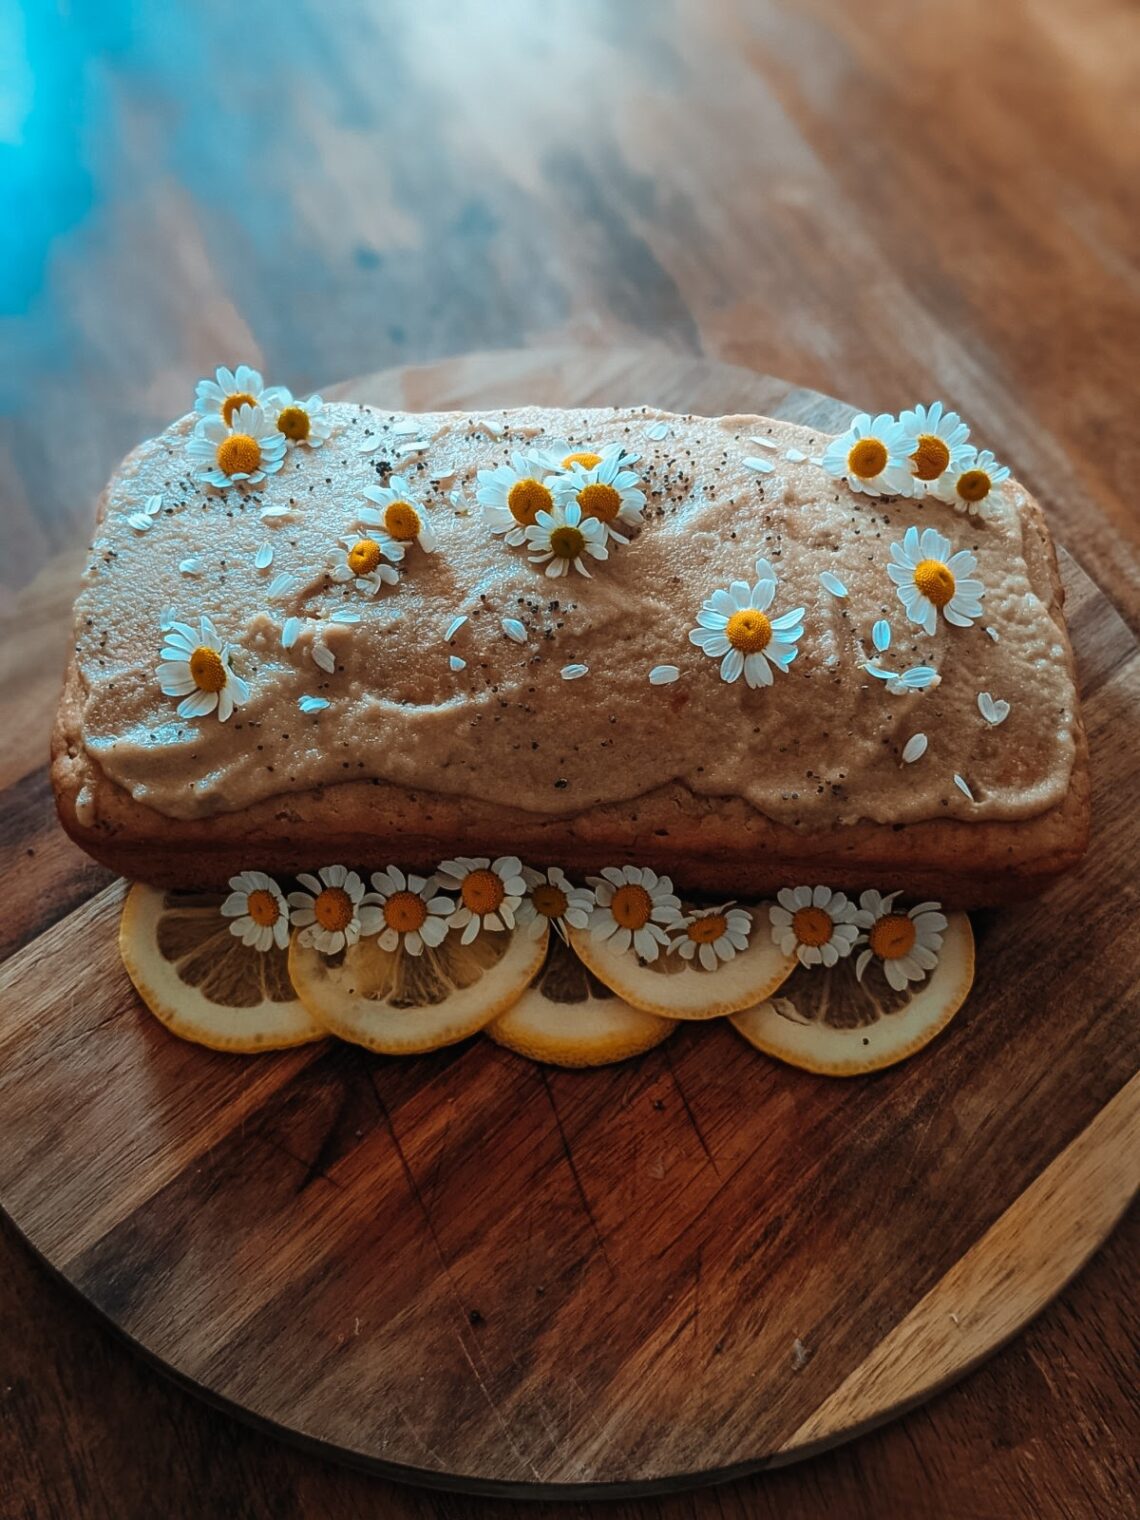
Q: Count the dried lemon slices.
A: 5